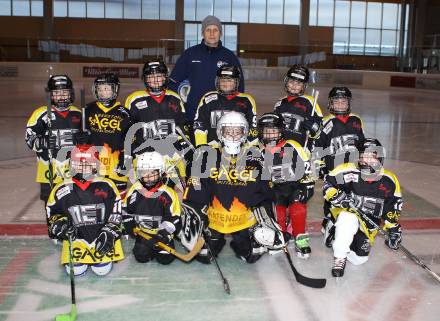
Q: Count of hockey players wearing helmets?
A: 11